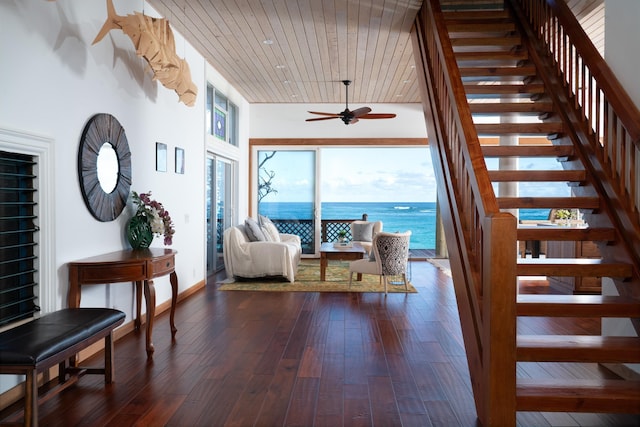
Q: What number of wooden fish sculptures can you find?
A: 1